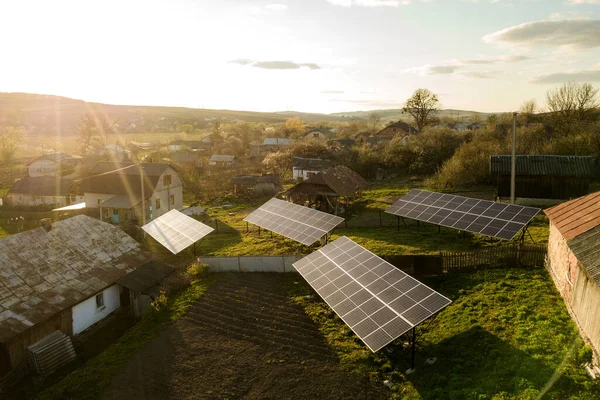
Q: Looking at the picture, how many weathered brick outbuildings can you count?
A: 1